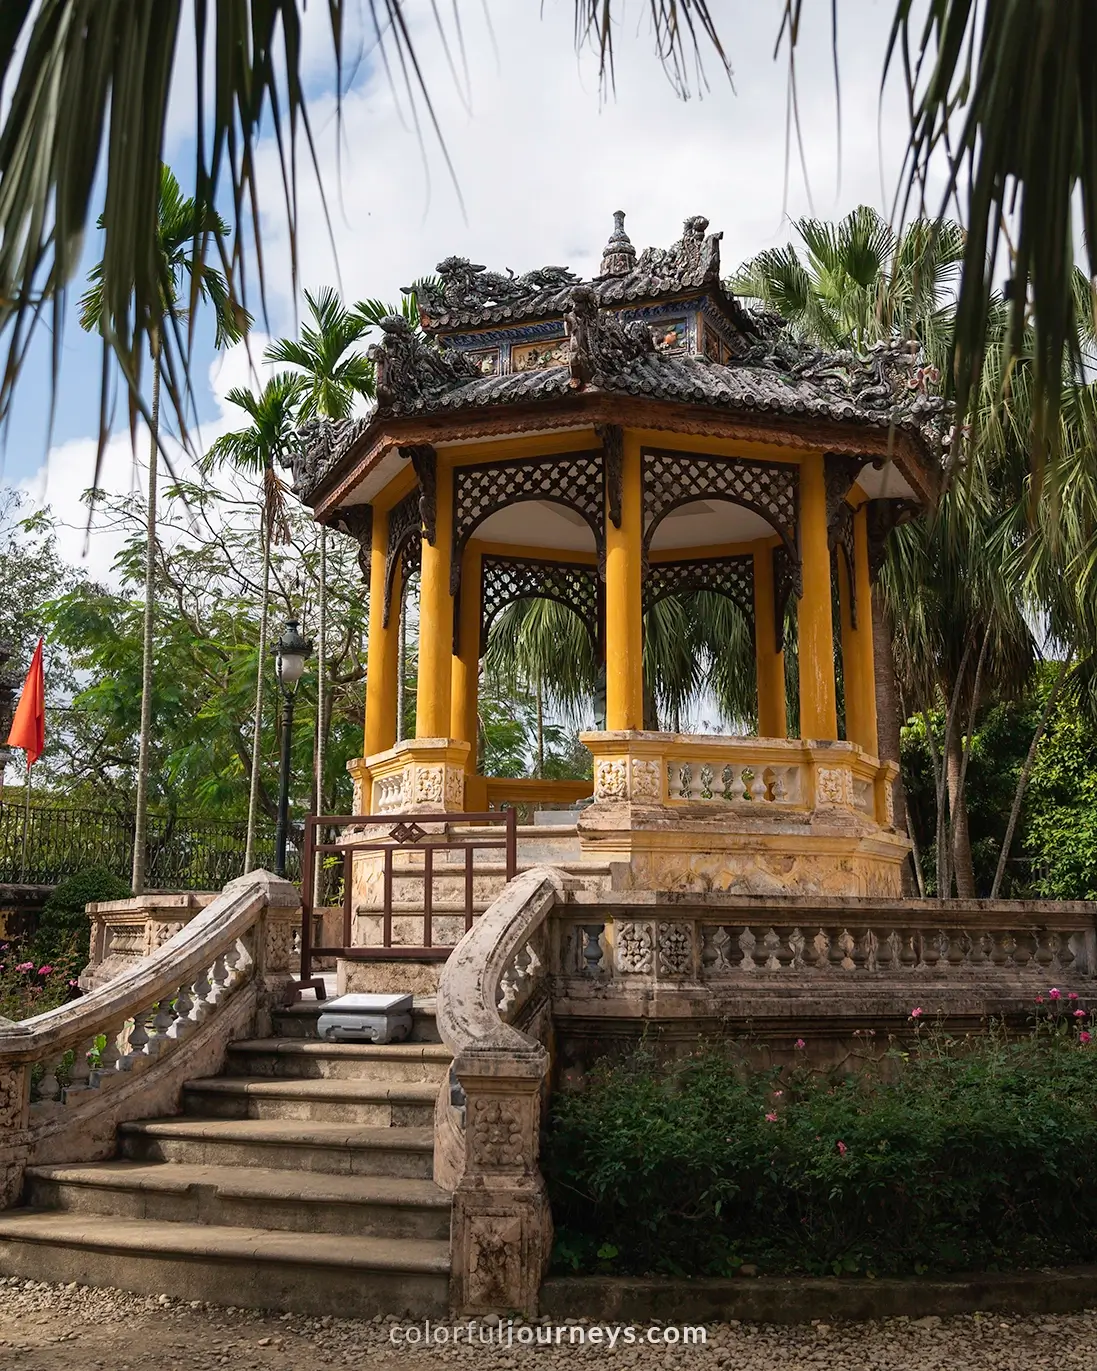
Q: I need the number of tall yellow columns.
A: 7